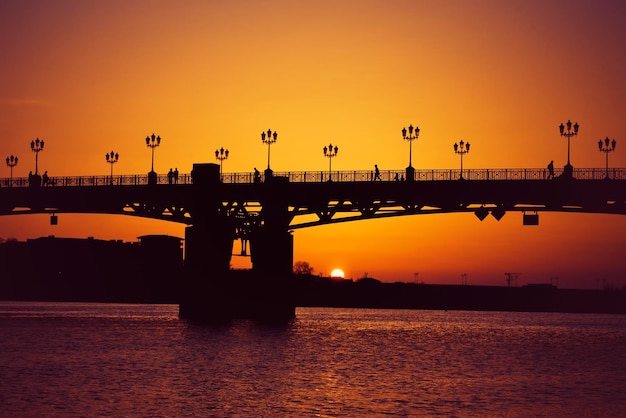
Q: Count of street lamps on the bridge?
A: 11